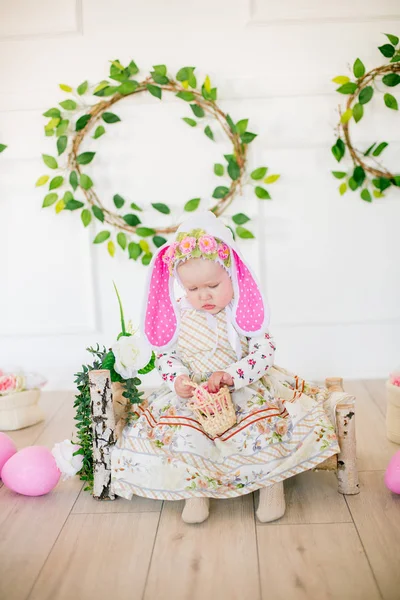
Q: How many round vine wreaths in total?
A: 2